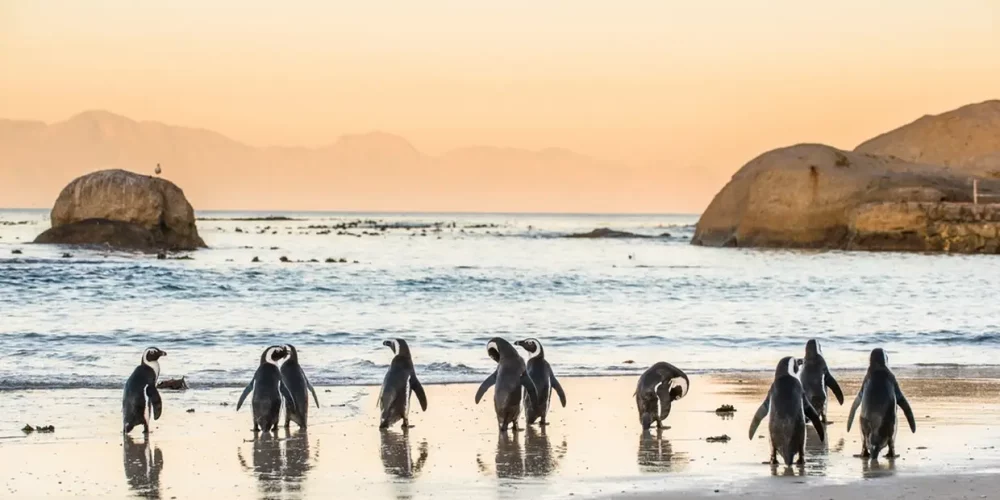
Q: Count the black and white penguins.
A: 10